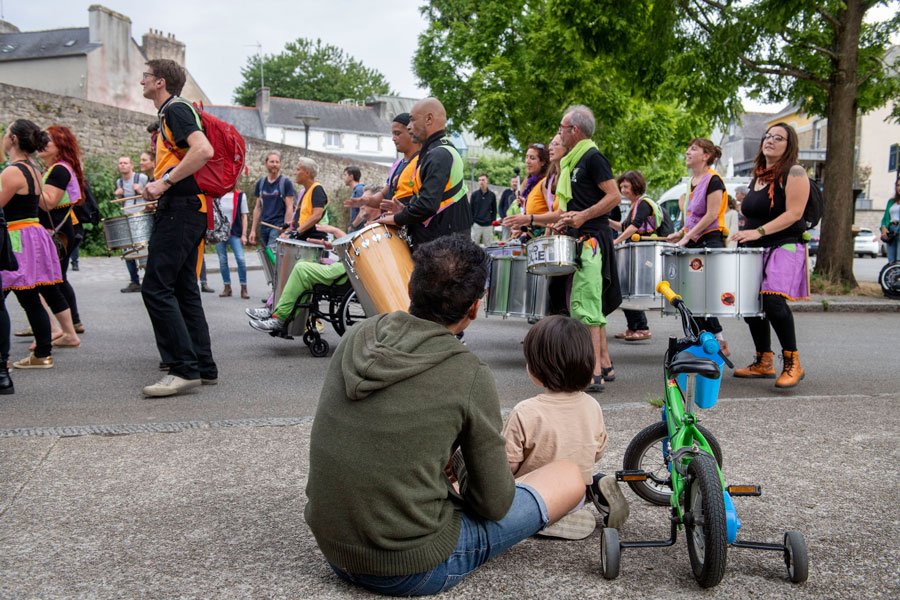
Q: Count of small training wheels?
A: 2